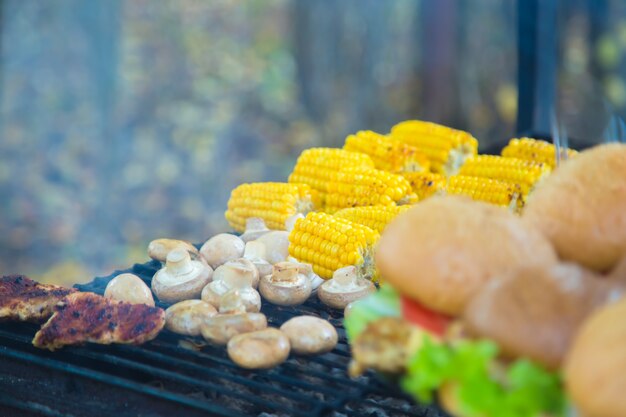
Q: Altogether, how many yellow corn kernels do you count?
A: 11